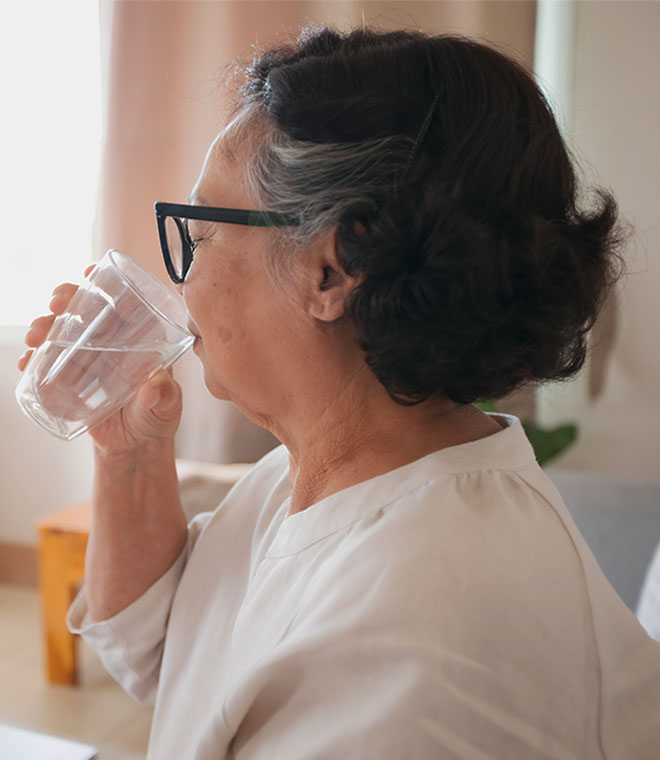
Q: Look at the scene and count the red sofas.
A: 0